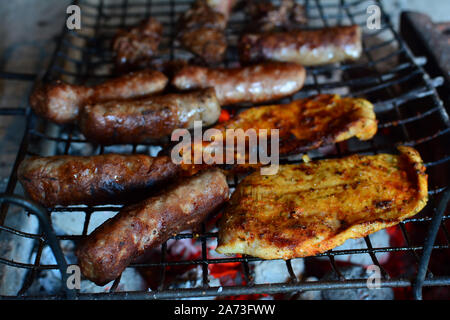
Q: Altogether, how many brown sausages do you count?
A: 6